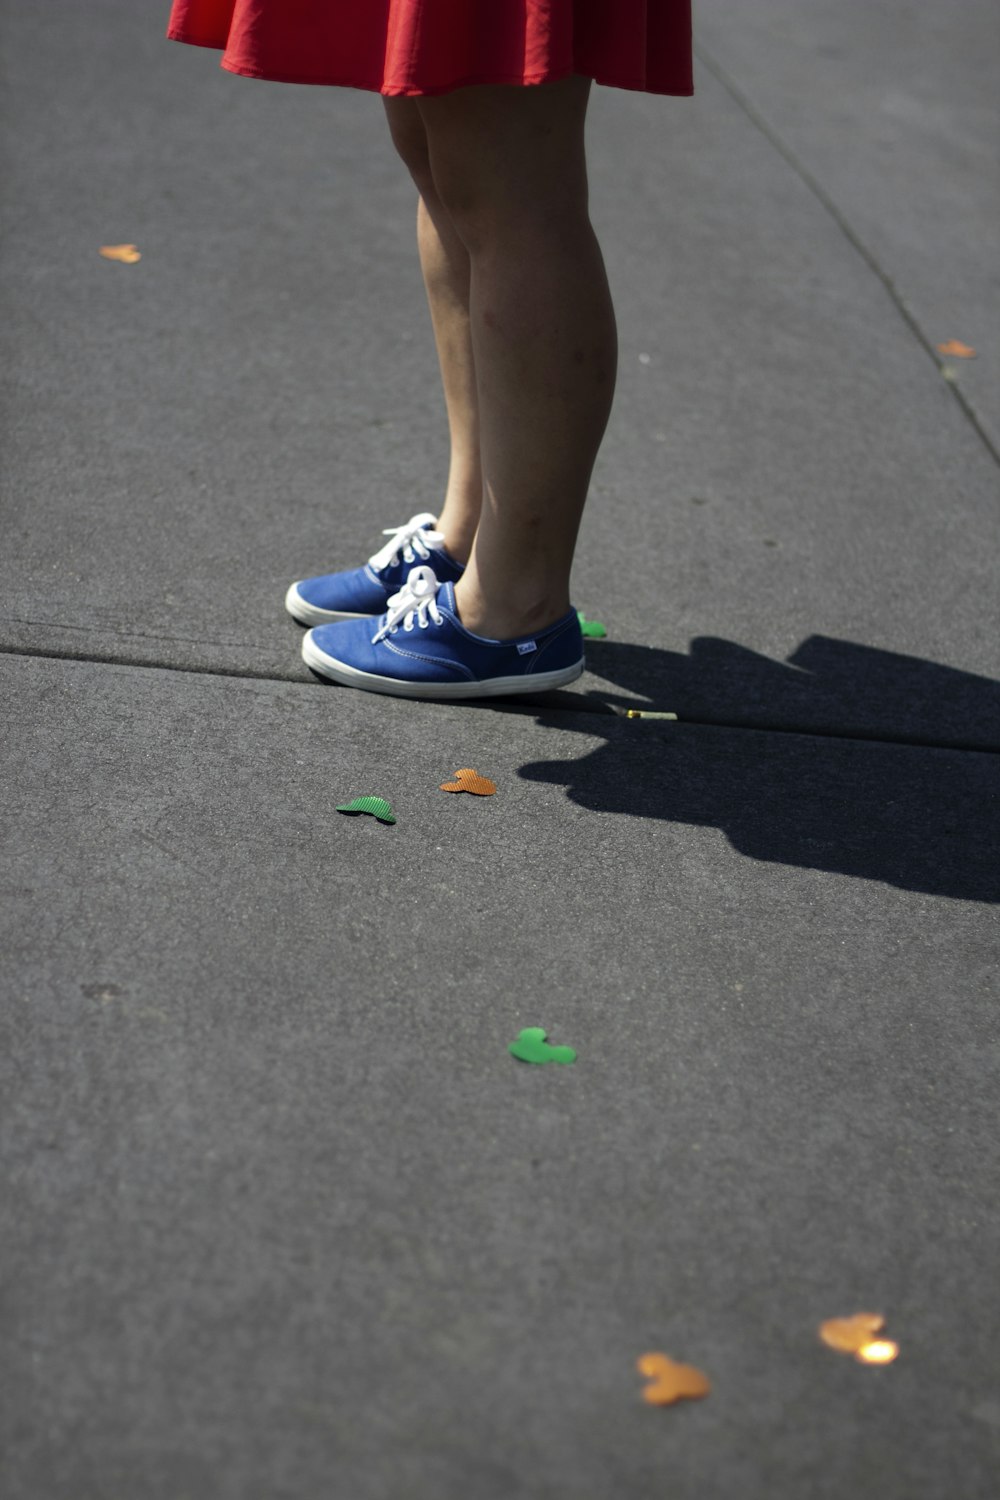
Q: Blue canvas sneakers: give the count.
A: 2